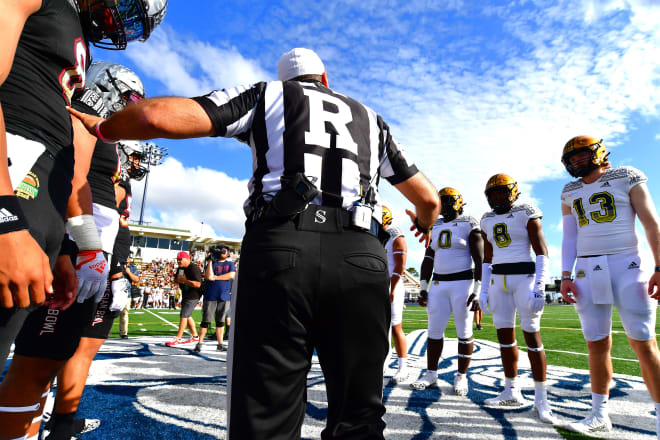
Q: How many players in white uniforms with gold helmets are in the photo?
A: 4